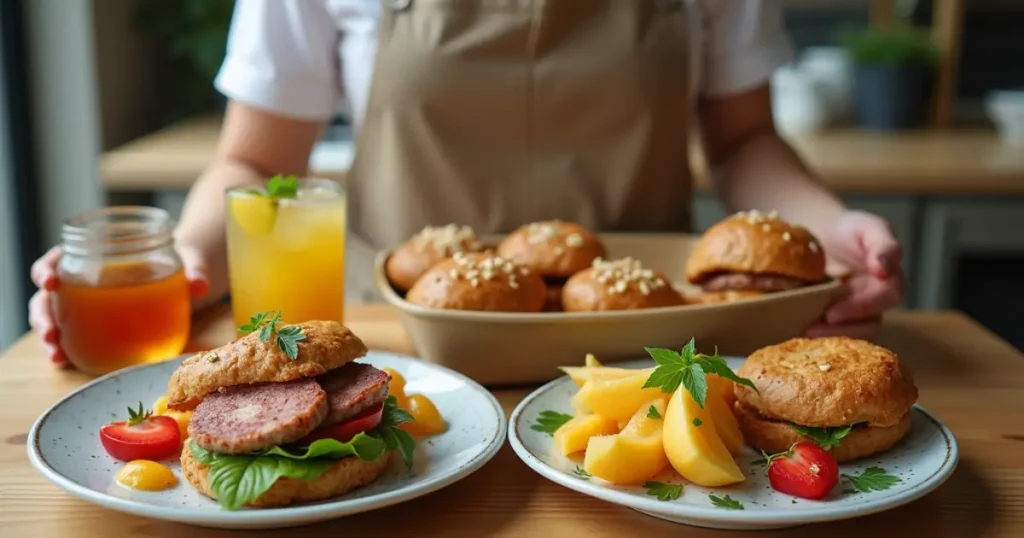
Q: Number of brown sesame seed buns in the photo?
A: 5